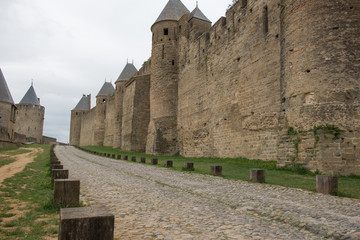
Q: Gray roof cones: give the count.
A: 7